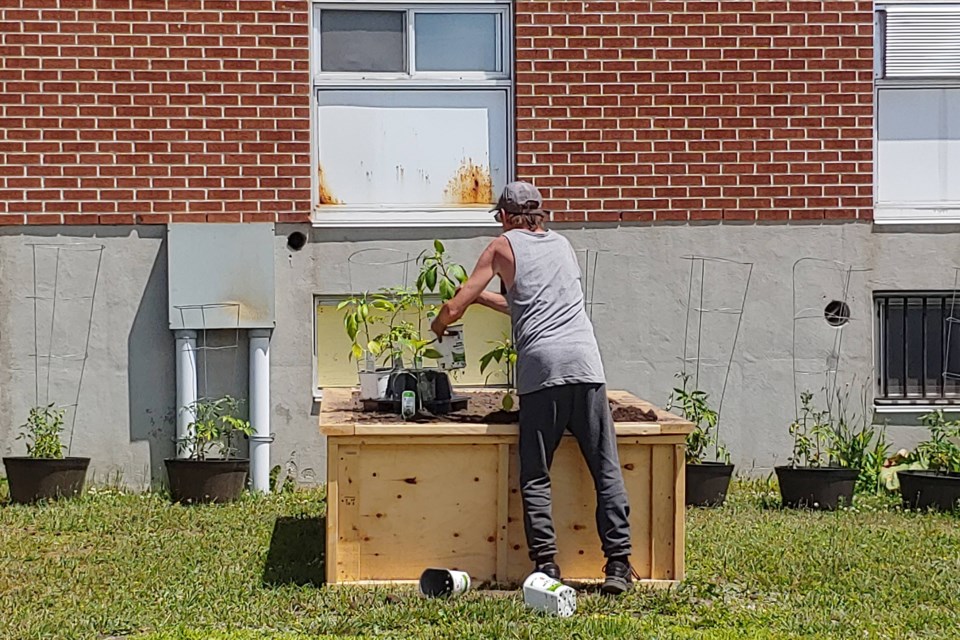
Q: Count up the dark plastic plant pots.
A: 5